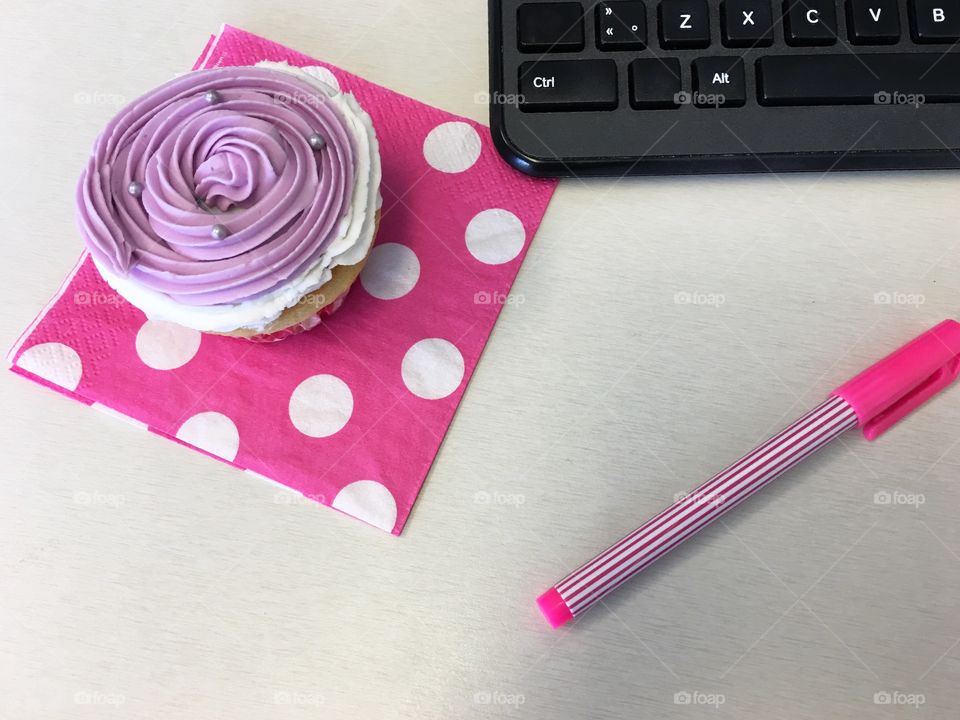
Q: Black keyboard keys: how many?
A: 11